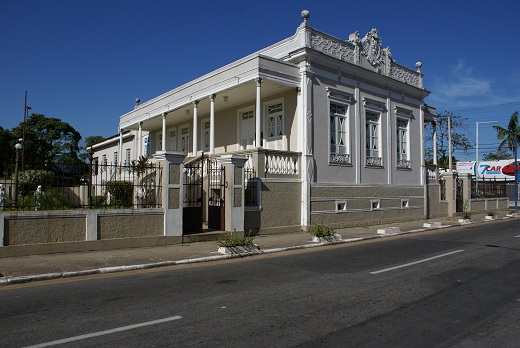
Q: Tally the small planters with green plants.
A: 5